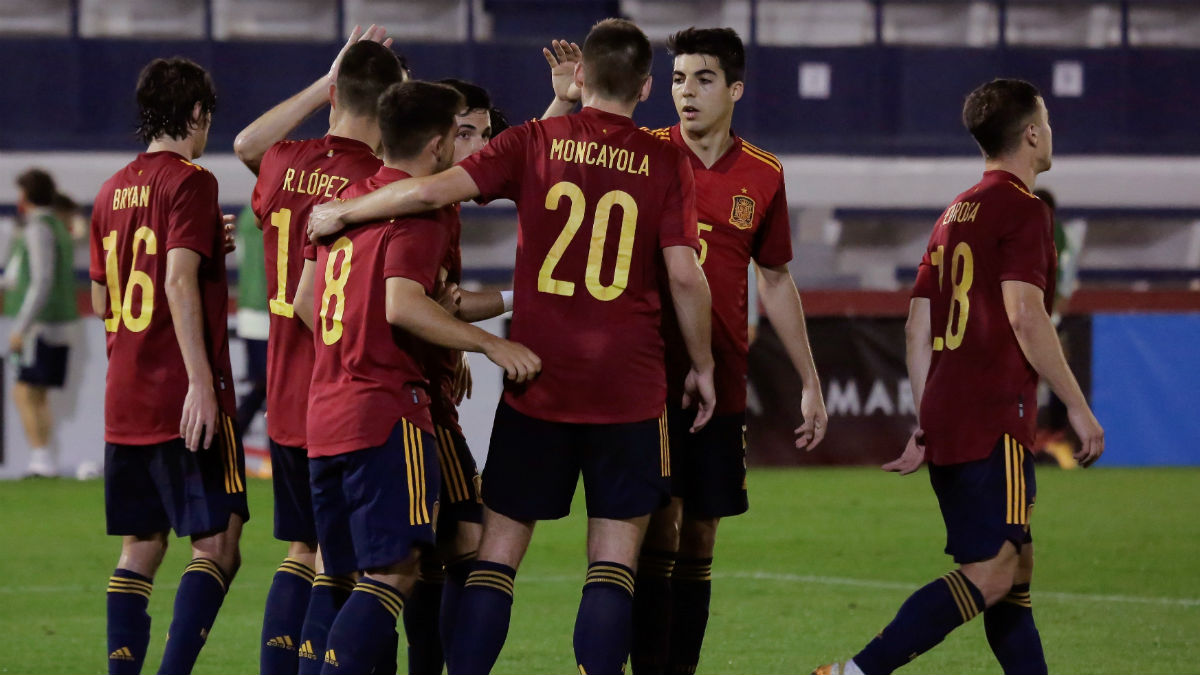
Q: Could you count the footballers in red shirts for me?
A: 7